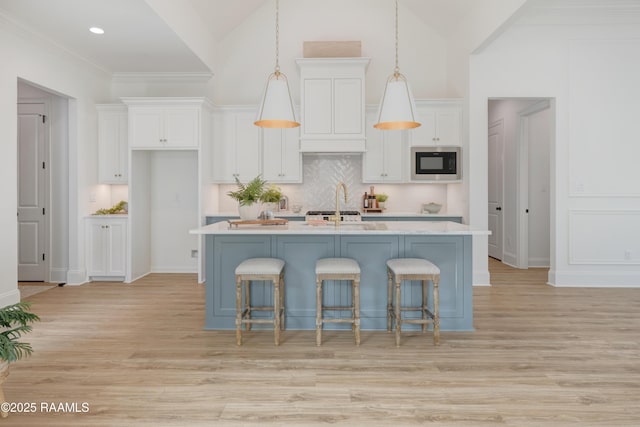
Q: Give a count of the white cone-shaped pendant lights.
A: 2